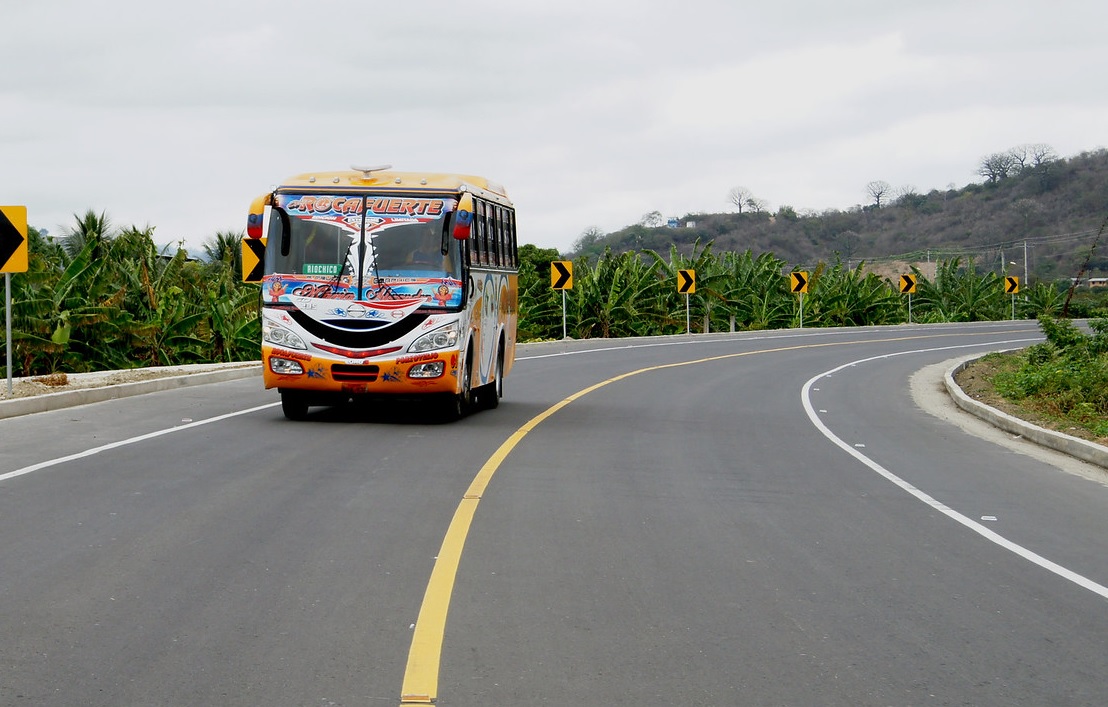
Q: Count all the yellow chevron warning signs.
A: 7